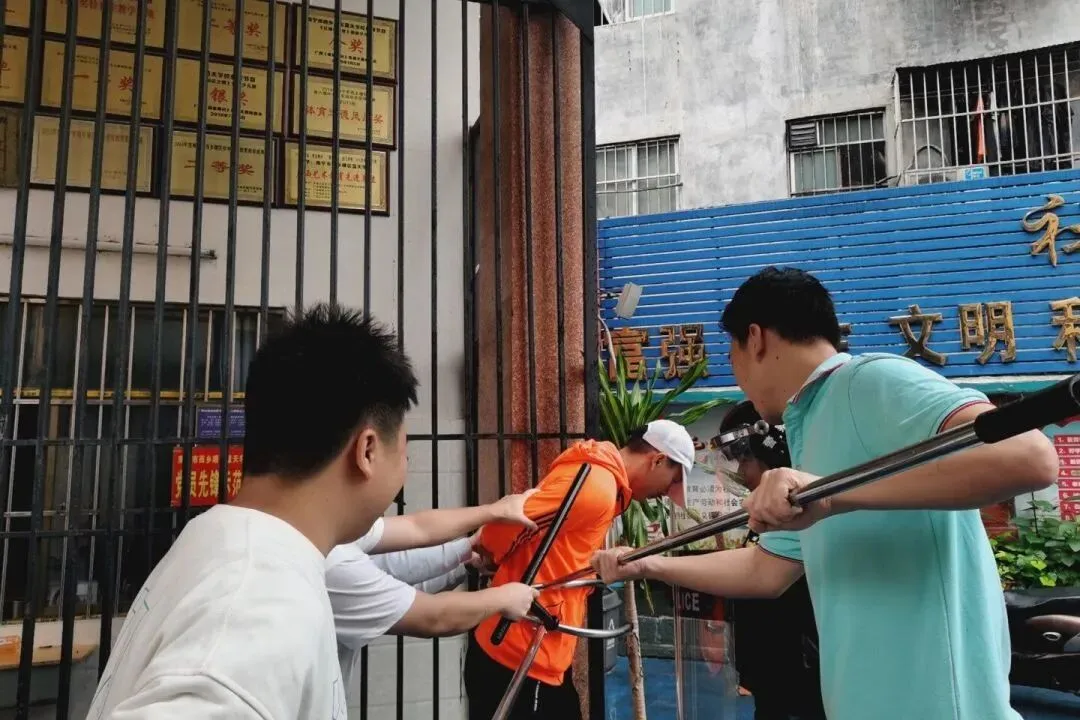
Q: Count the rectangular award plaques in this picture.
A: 12